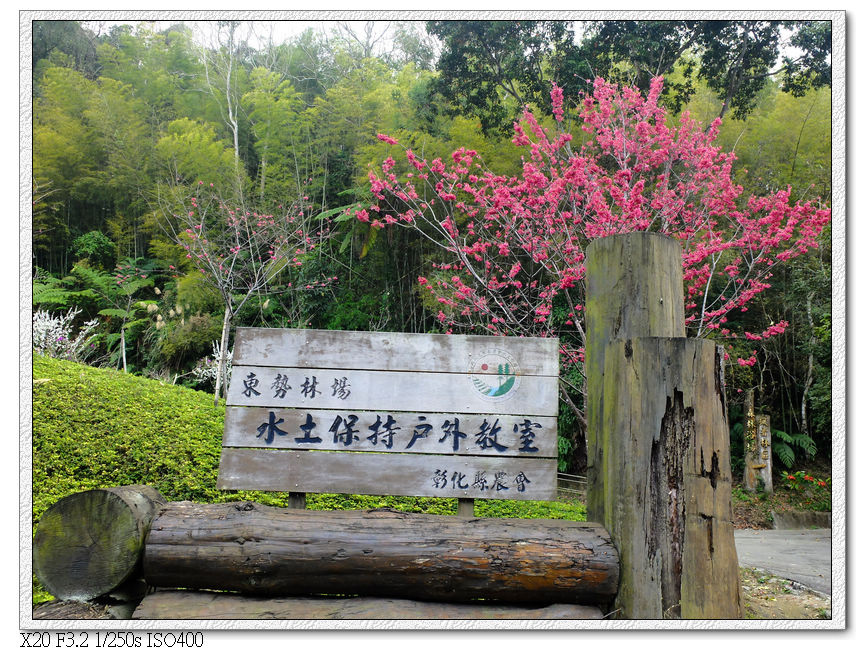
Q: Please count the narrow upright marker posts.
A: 2